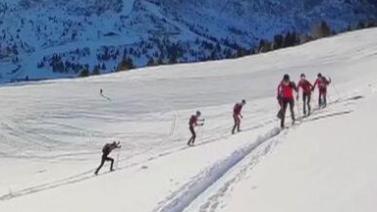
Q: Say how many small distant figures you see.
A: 1